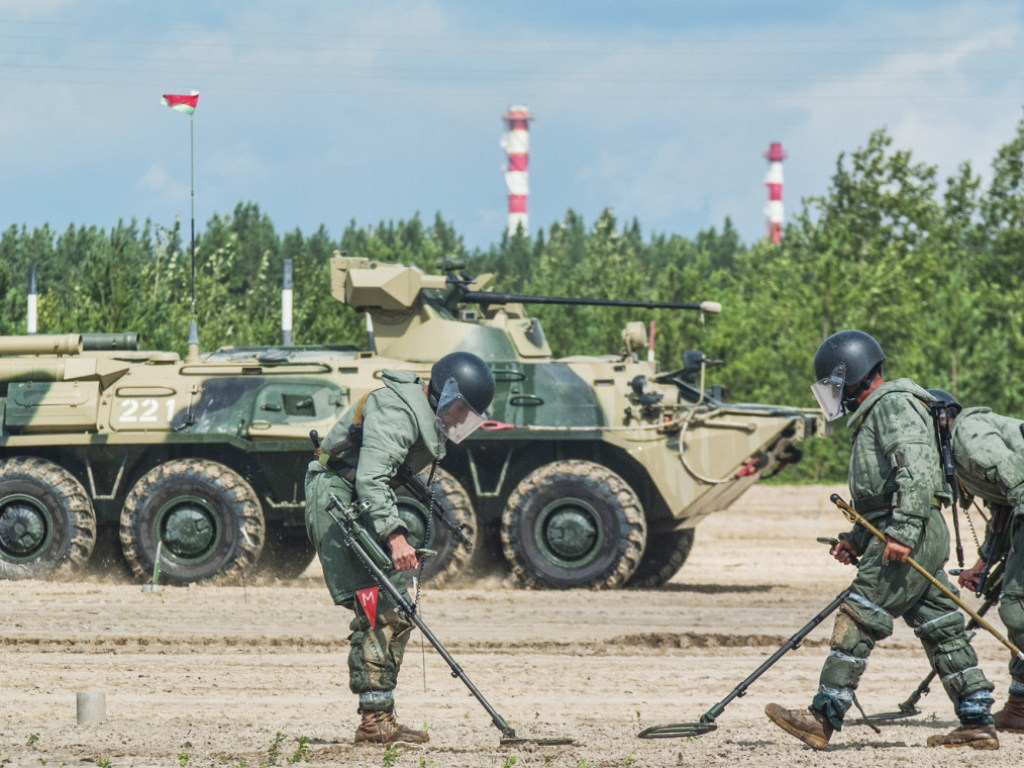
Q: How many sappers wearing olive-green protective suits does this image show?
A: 3